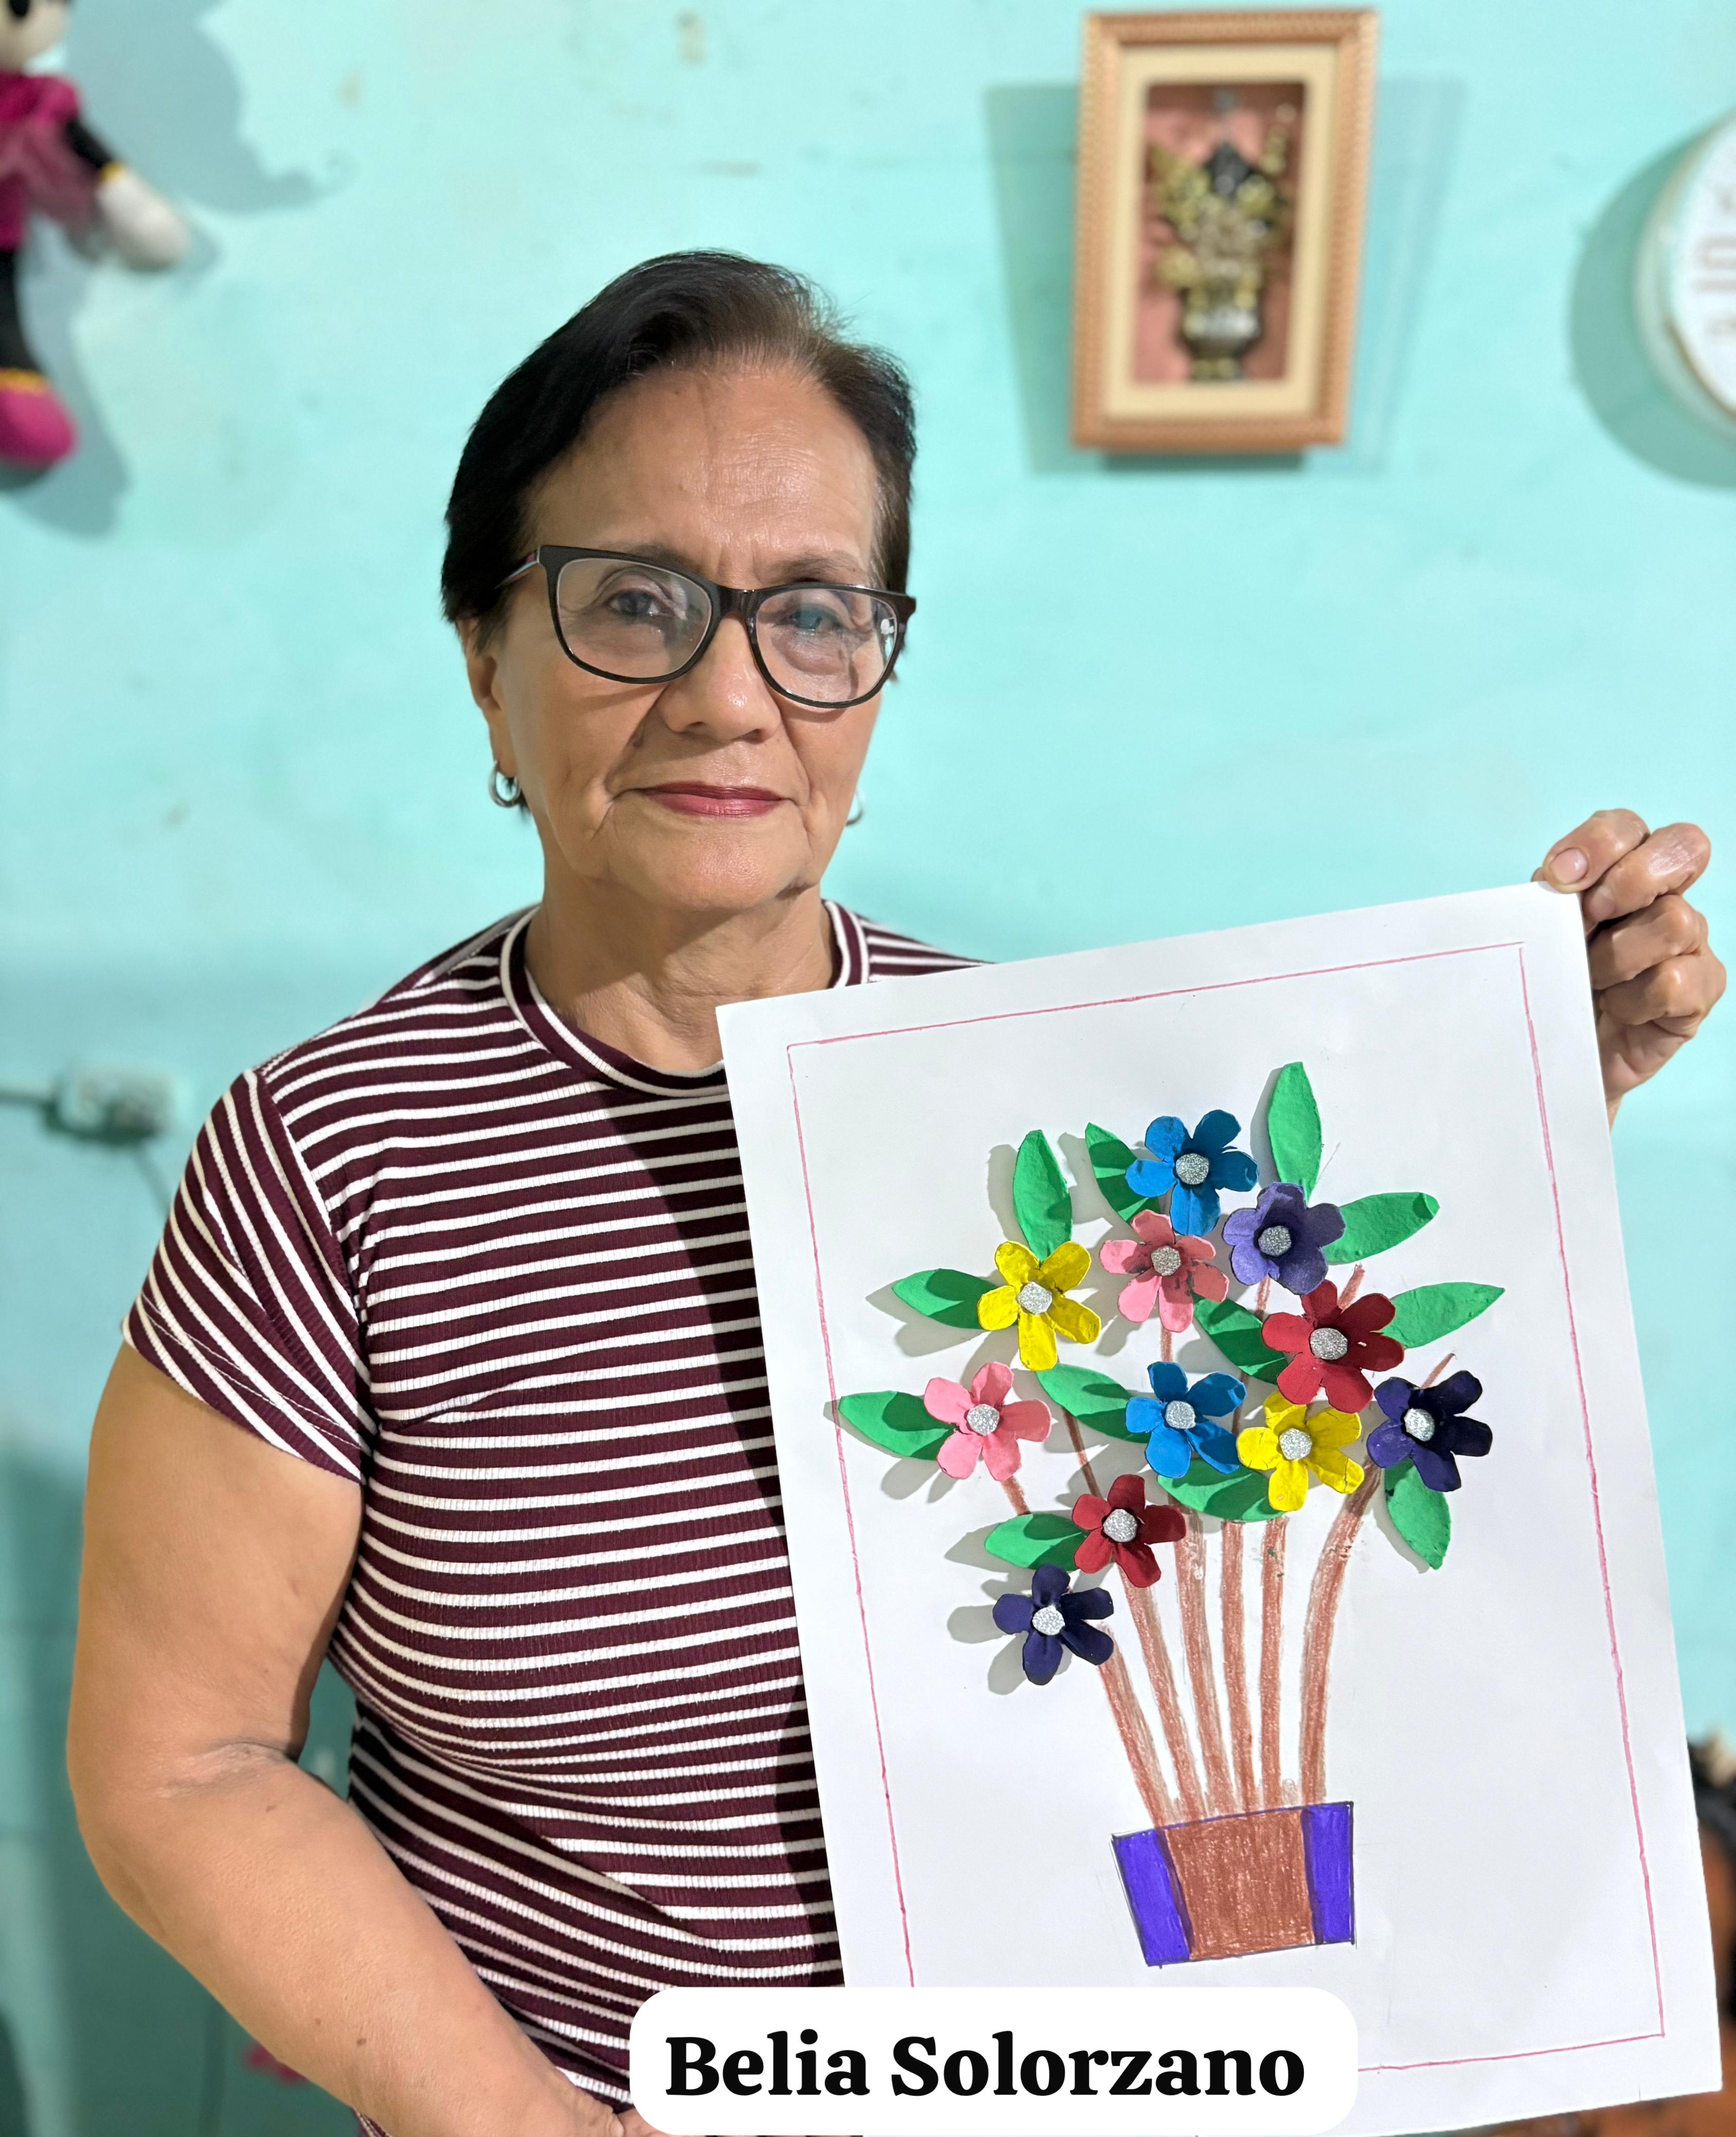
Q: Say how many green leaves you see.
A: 12